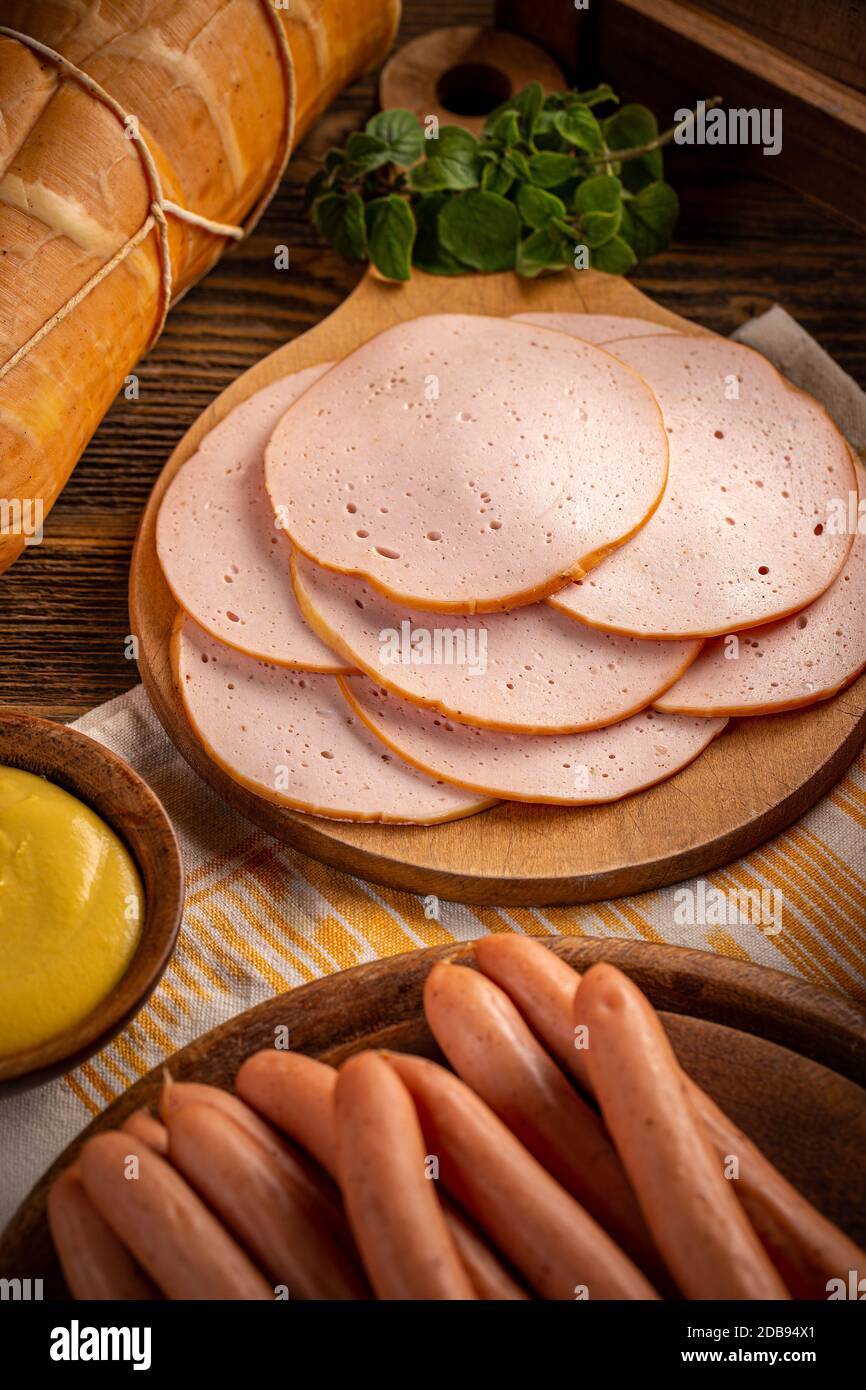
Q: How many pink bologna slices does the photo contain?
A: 8